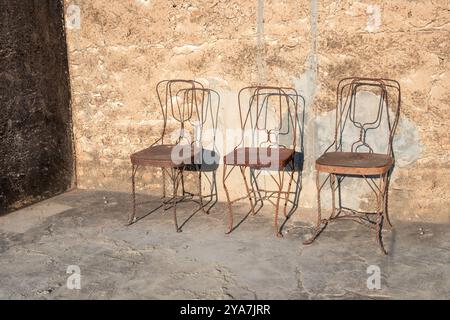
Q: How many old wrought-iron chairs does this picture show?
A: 3